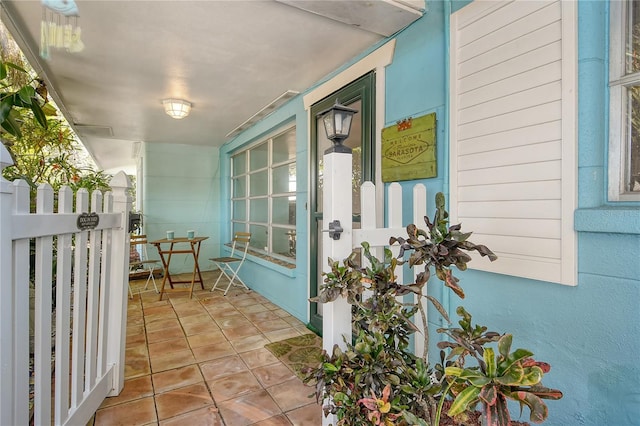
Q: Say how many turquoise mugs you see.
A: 2